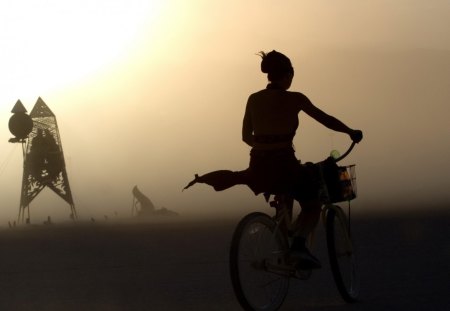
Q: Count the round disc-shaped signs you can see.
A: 1